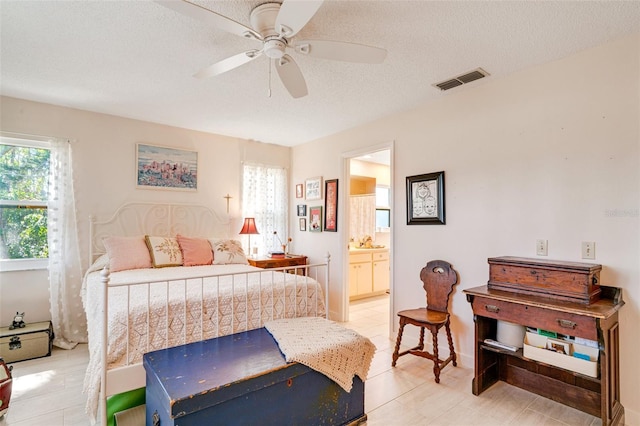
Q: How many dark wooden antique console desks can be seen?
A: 1